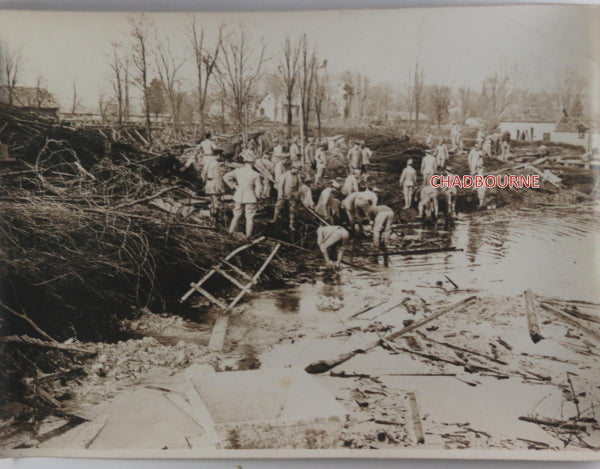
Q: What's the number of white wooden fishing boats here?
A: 0